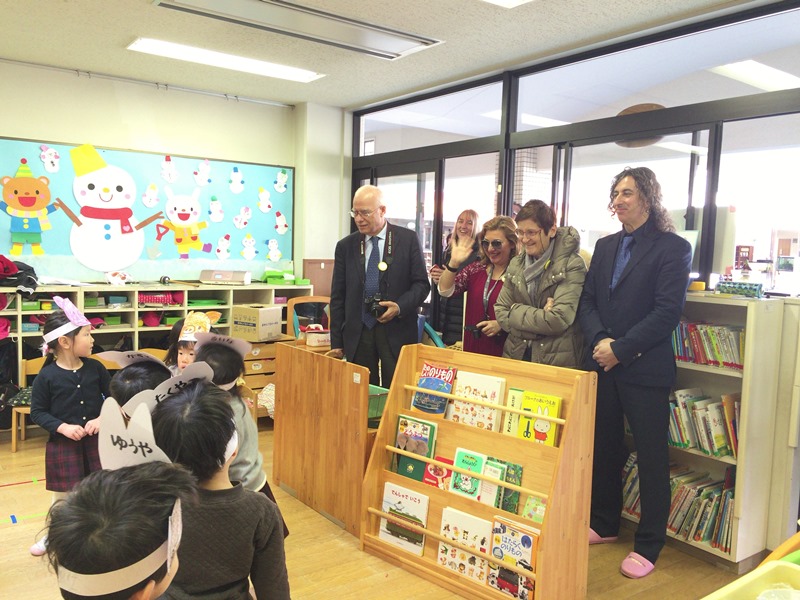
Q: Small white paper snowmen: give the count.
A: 13